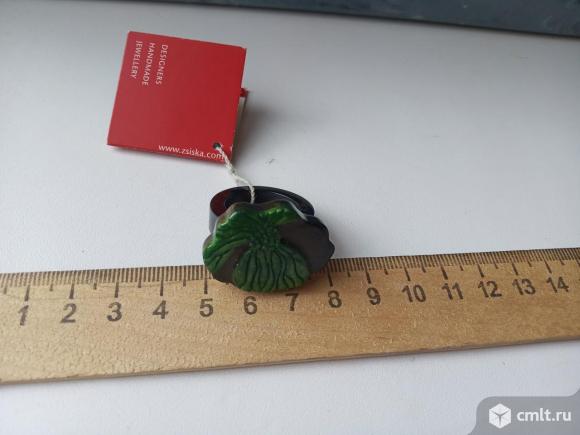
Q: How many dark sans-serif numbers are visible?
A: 14